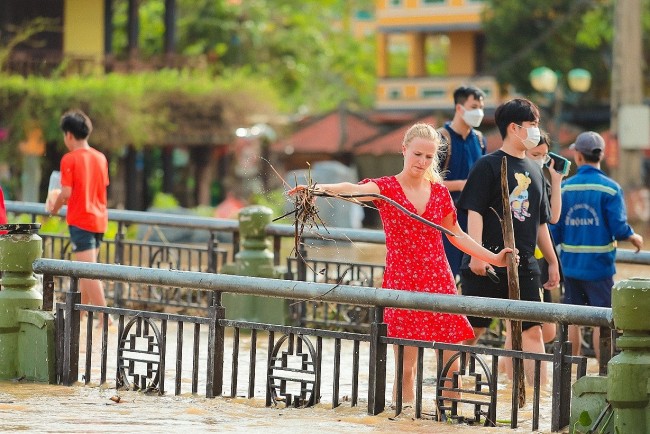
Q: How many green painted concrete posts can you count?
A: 3